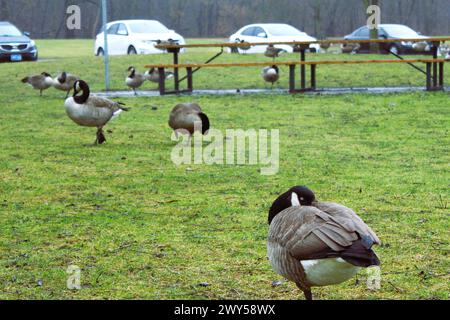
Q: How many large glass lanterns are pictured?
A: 0